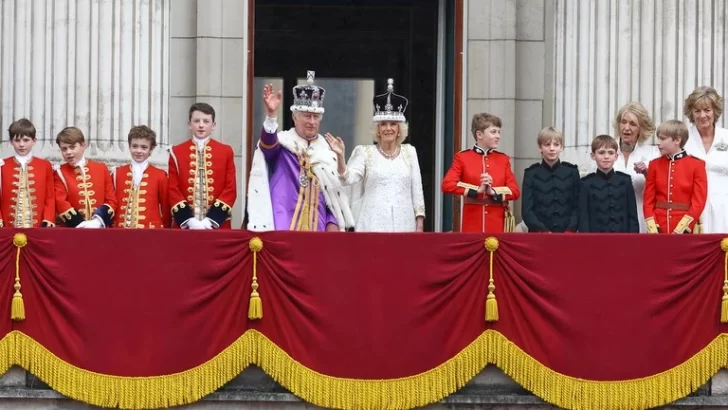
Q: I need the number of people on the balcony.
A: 12